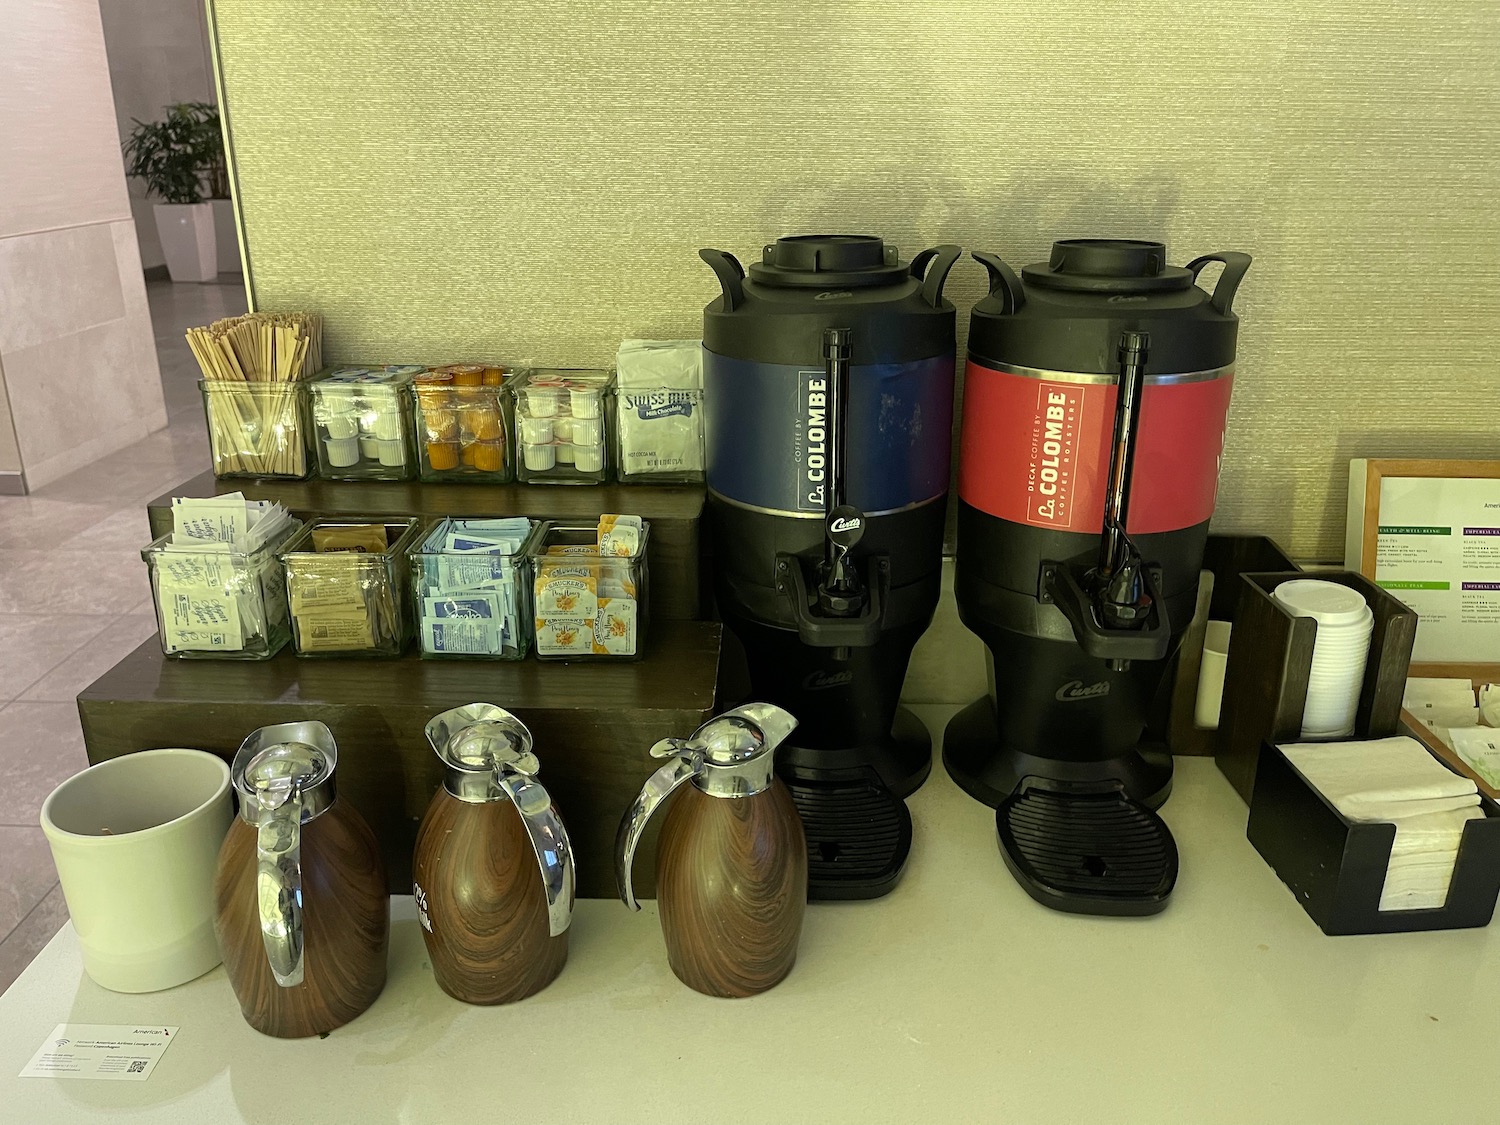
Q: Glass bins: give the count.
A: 9